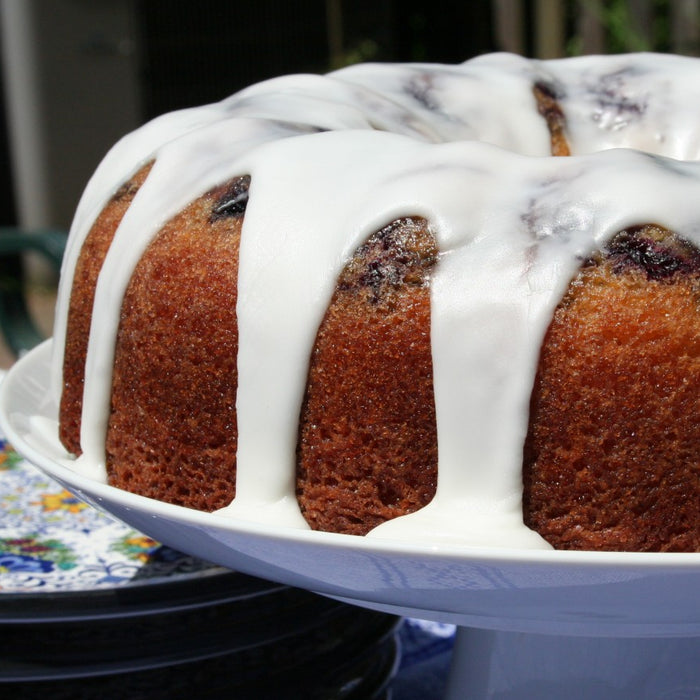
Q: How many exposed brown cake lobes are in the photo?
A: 4